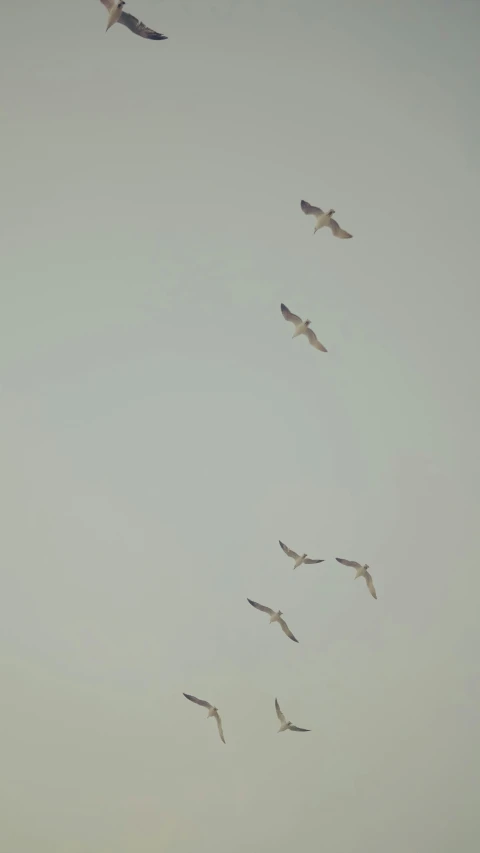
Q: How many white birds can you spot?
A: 8